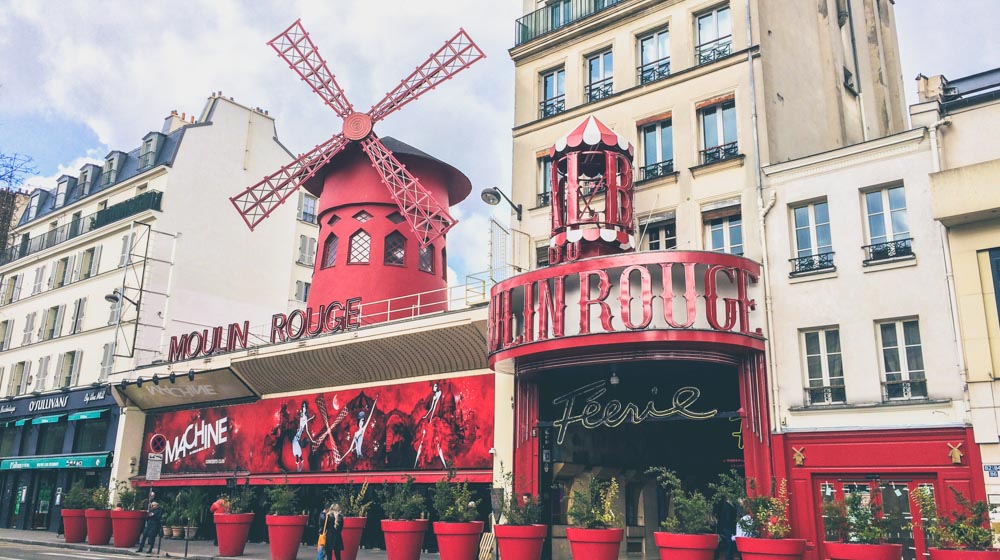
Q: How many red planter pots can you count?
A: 14